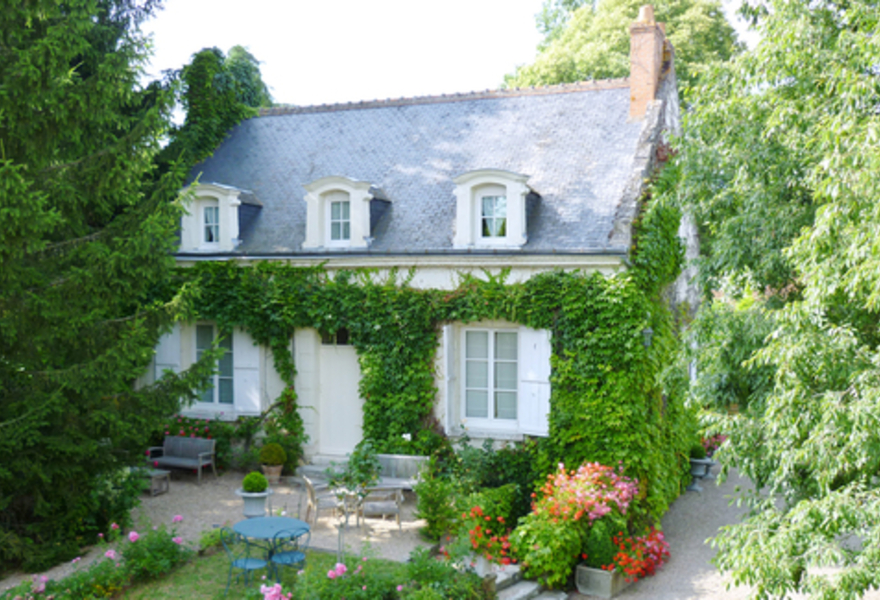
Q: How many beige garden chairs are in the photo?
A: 2